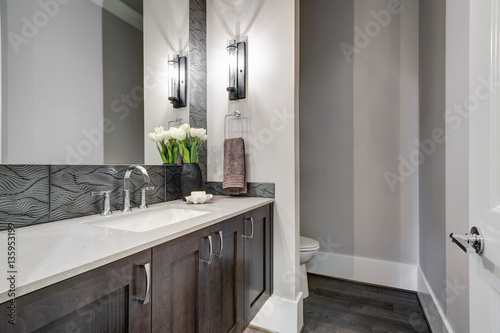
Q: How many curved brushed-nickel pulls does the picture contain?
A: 4